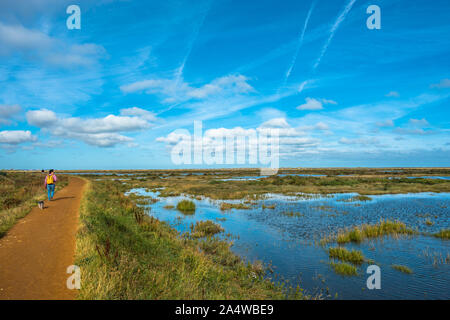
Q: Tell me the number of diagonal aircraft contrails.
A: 3